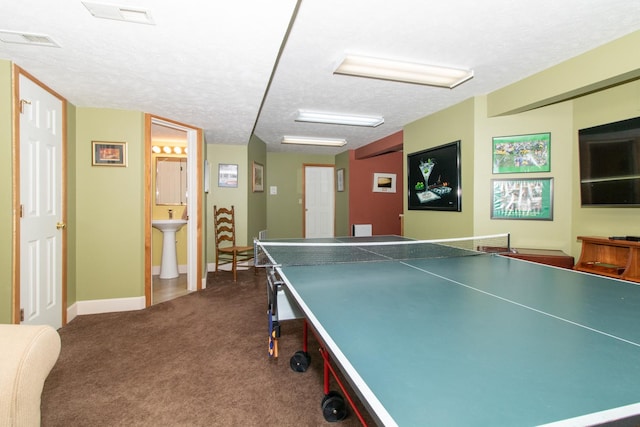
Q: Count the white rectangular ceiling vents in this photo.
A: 2